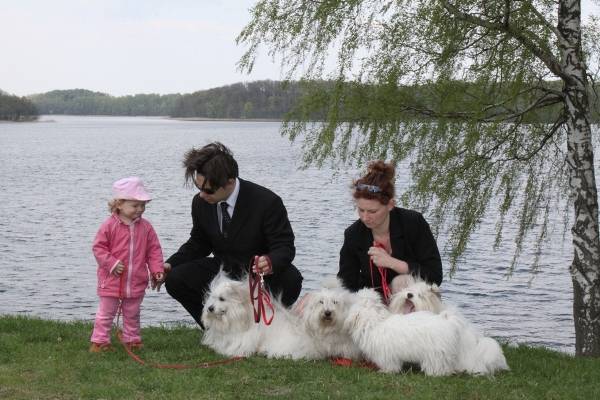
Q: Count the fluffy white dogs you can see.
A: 4